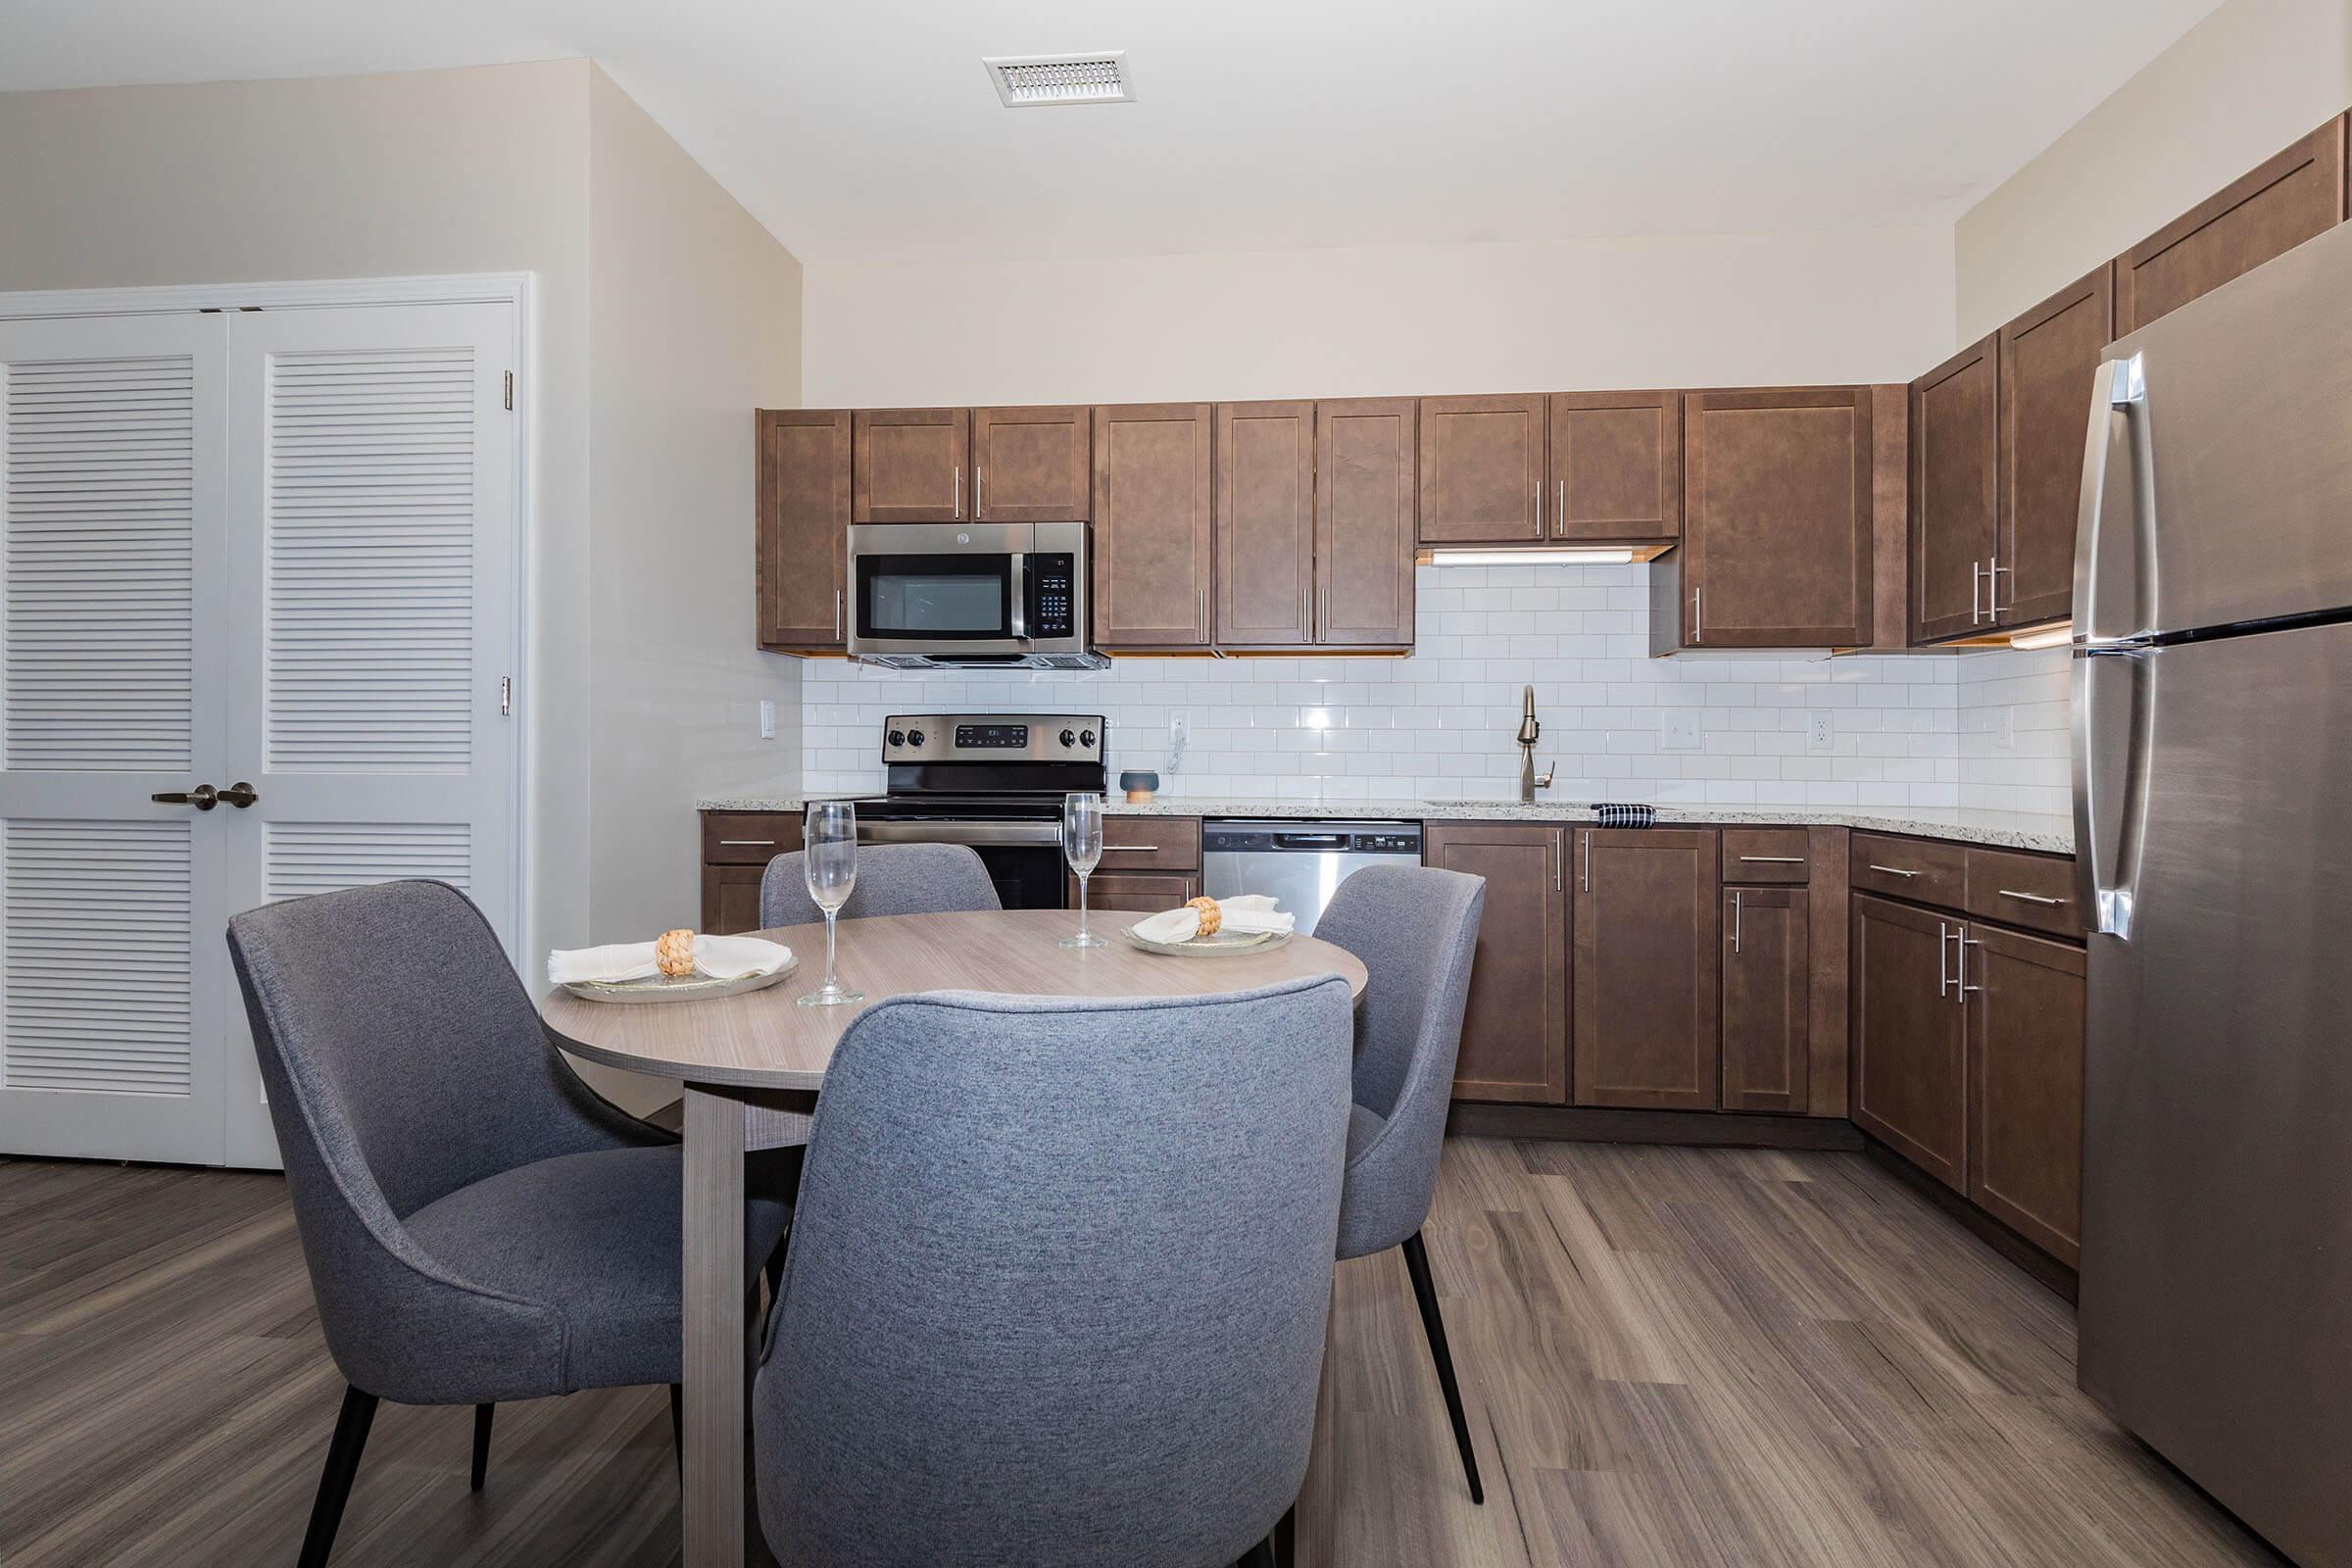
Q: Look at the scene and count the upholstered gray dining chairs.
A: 4